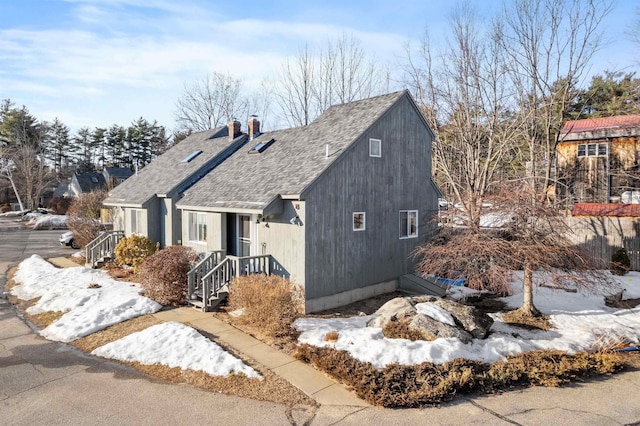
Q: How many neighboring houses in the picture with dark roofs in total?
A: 2